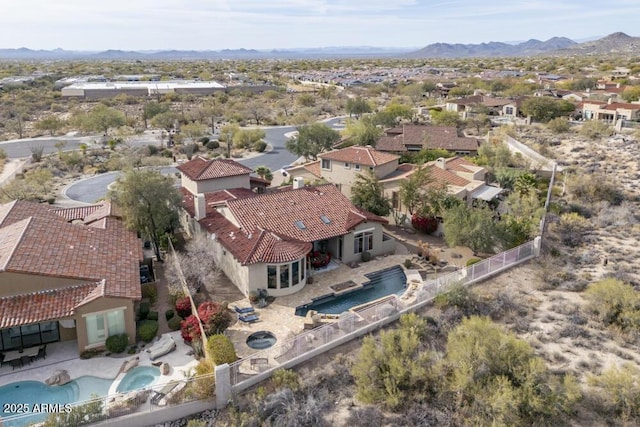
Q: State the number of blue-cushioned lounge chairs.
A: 2